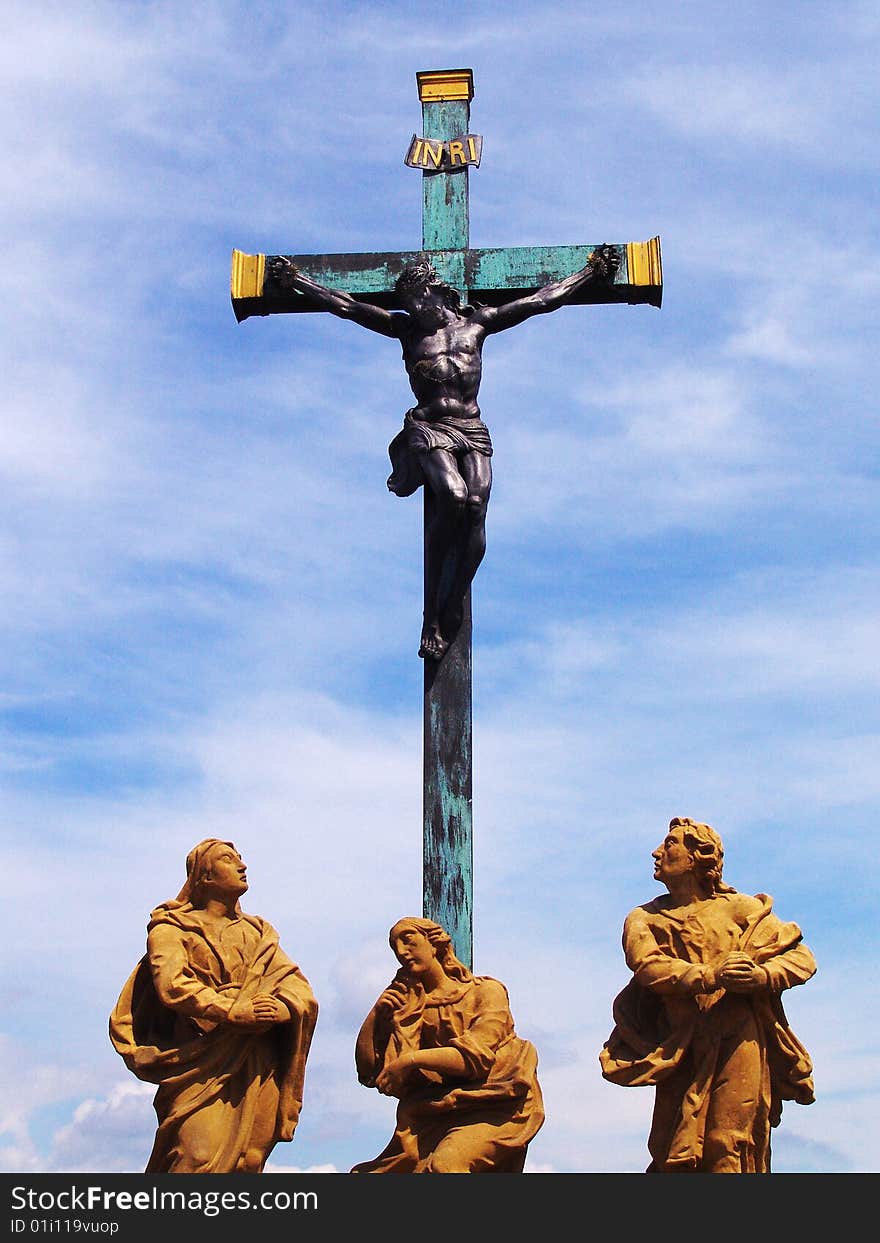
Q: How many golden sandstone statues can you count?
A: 3